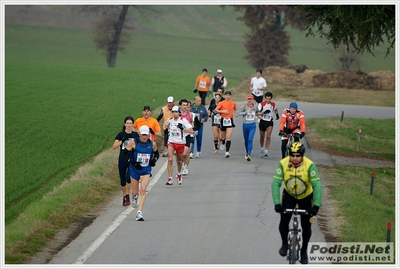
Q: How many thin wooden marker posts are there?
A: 4